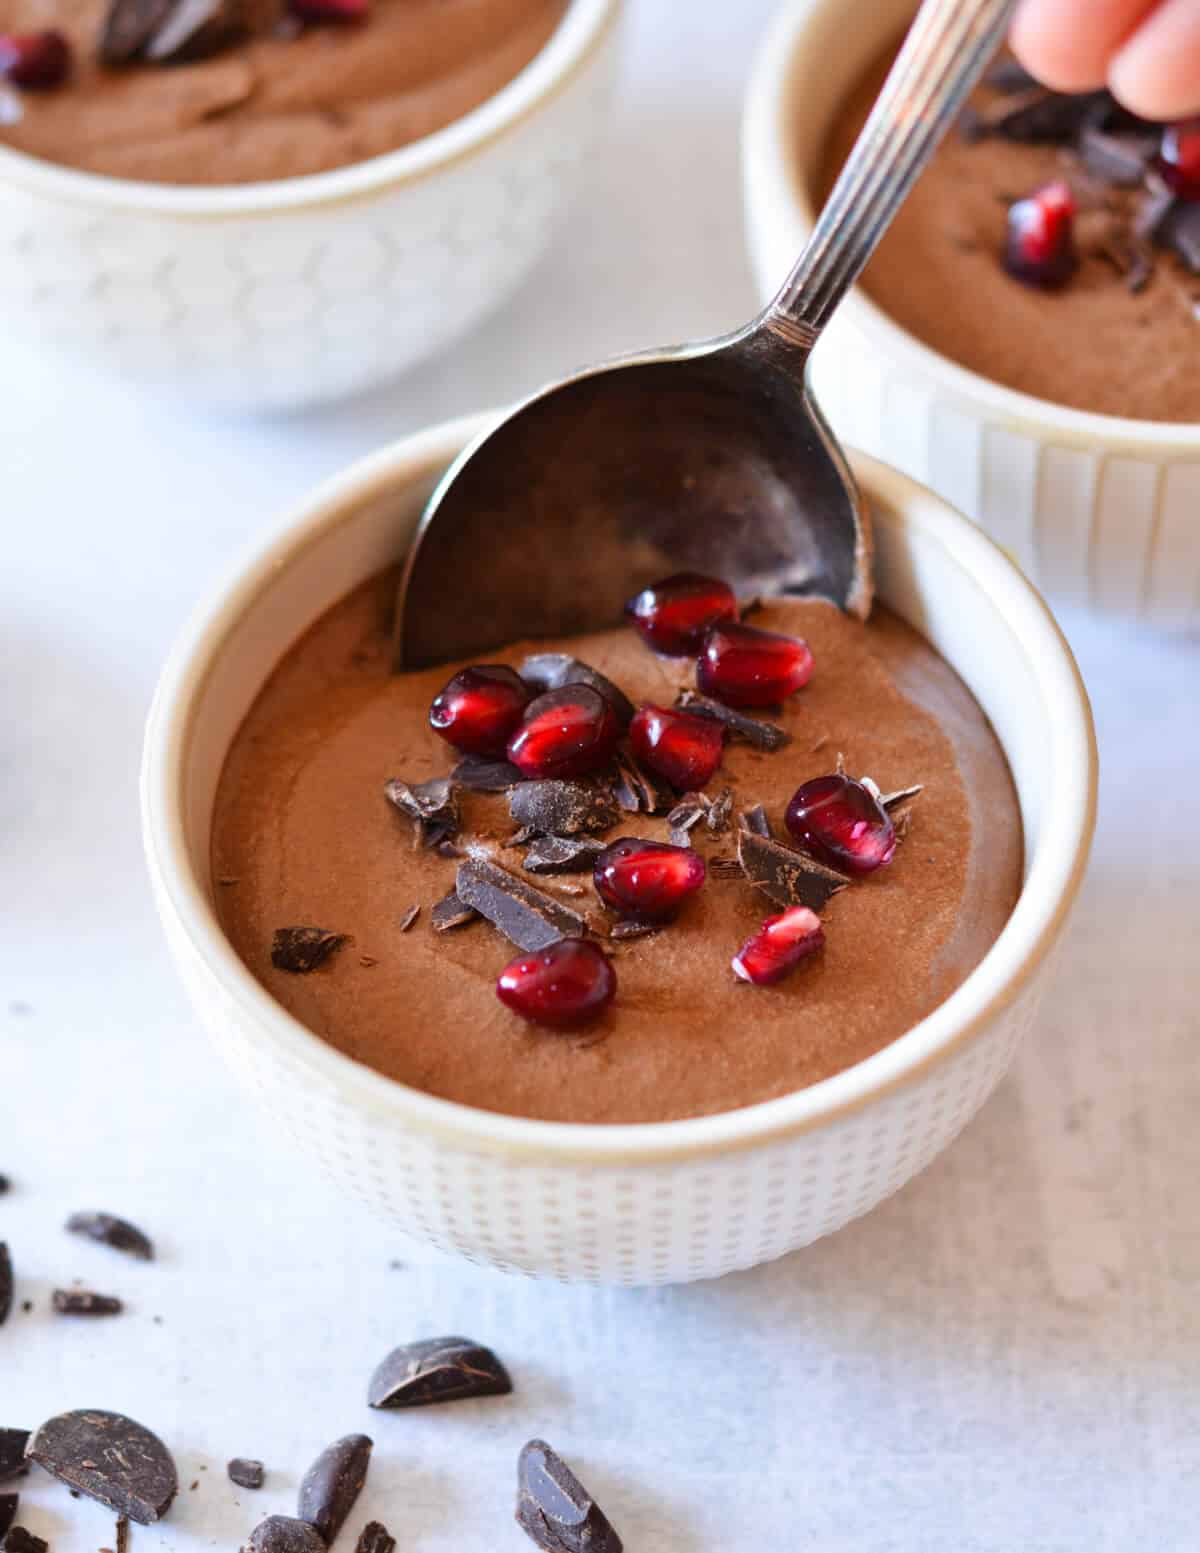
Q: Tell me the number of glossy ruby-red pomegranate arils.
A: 13